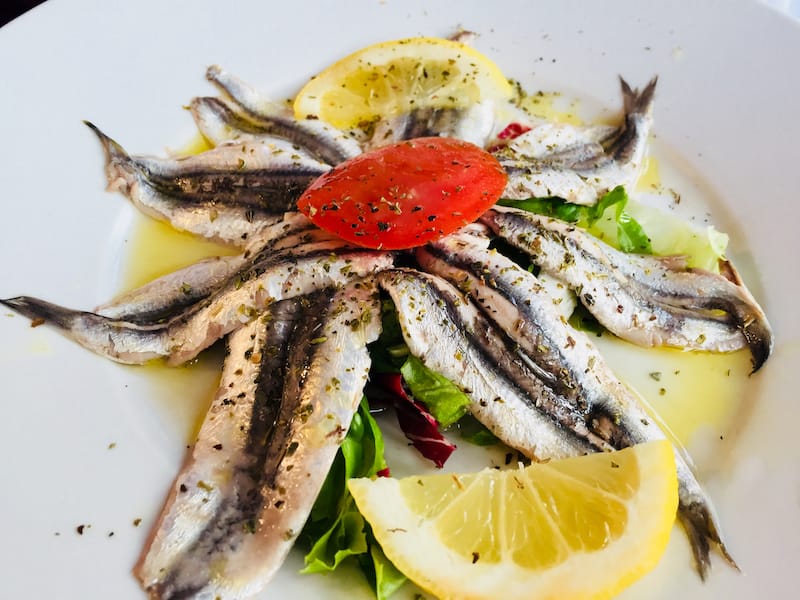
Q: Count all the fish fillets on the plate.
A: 8